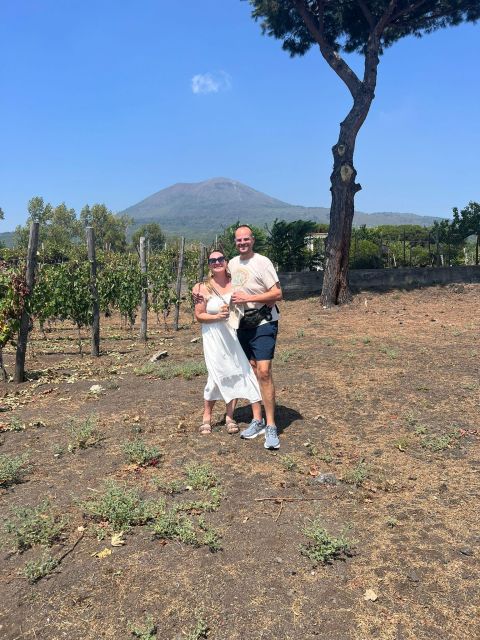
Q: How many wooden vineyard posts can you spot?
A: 5